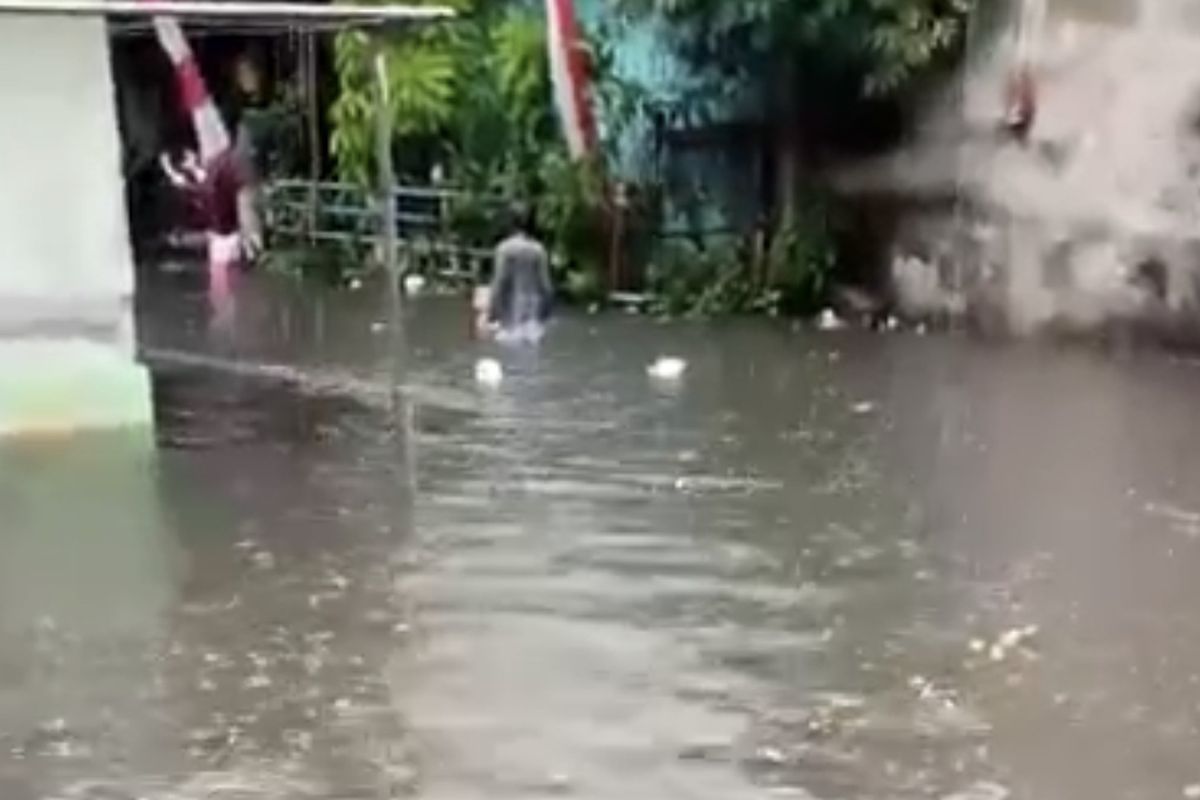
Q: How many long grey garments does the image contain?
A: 1